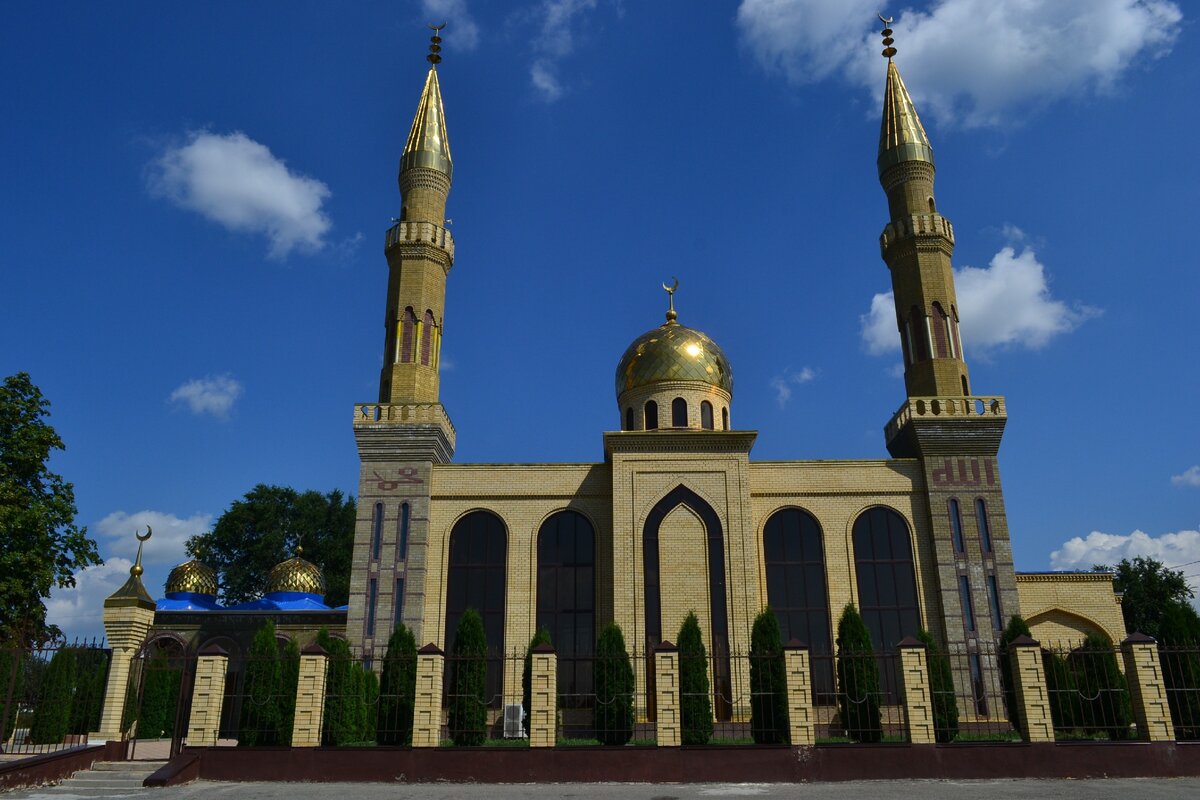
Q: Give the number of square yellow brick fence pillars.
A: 9